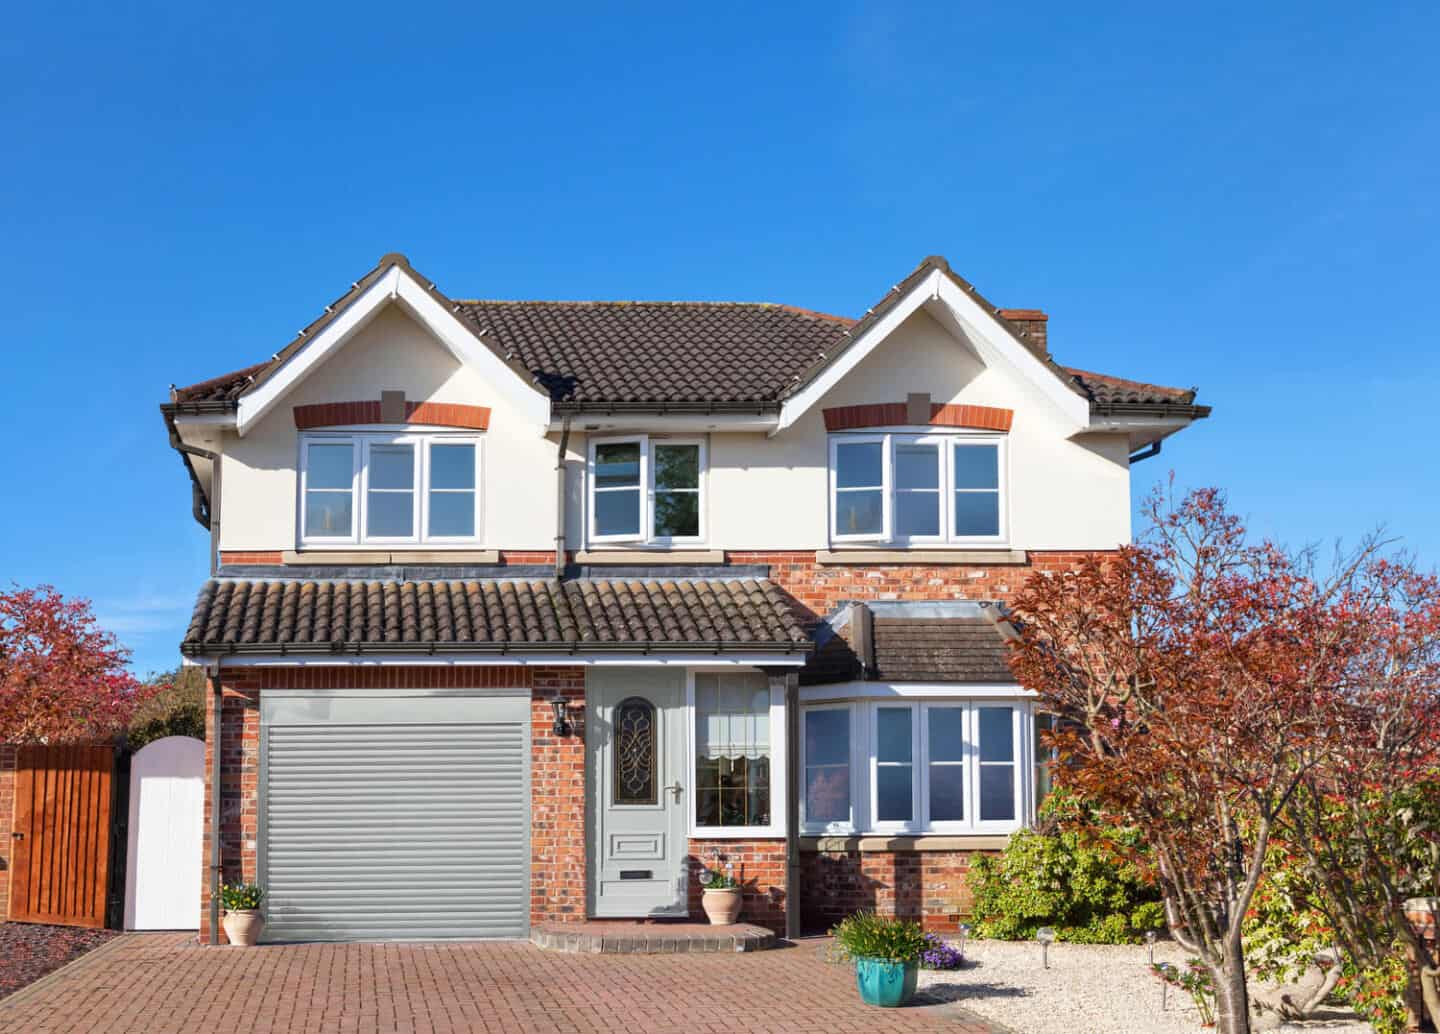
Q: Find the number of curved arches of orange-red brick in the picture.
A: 2